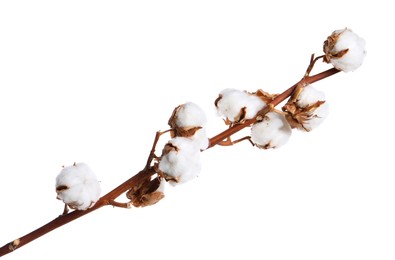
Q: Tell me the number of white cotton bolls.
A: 7